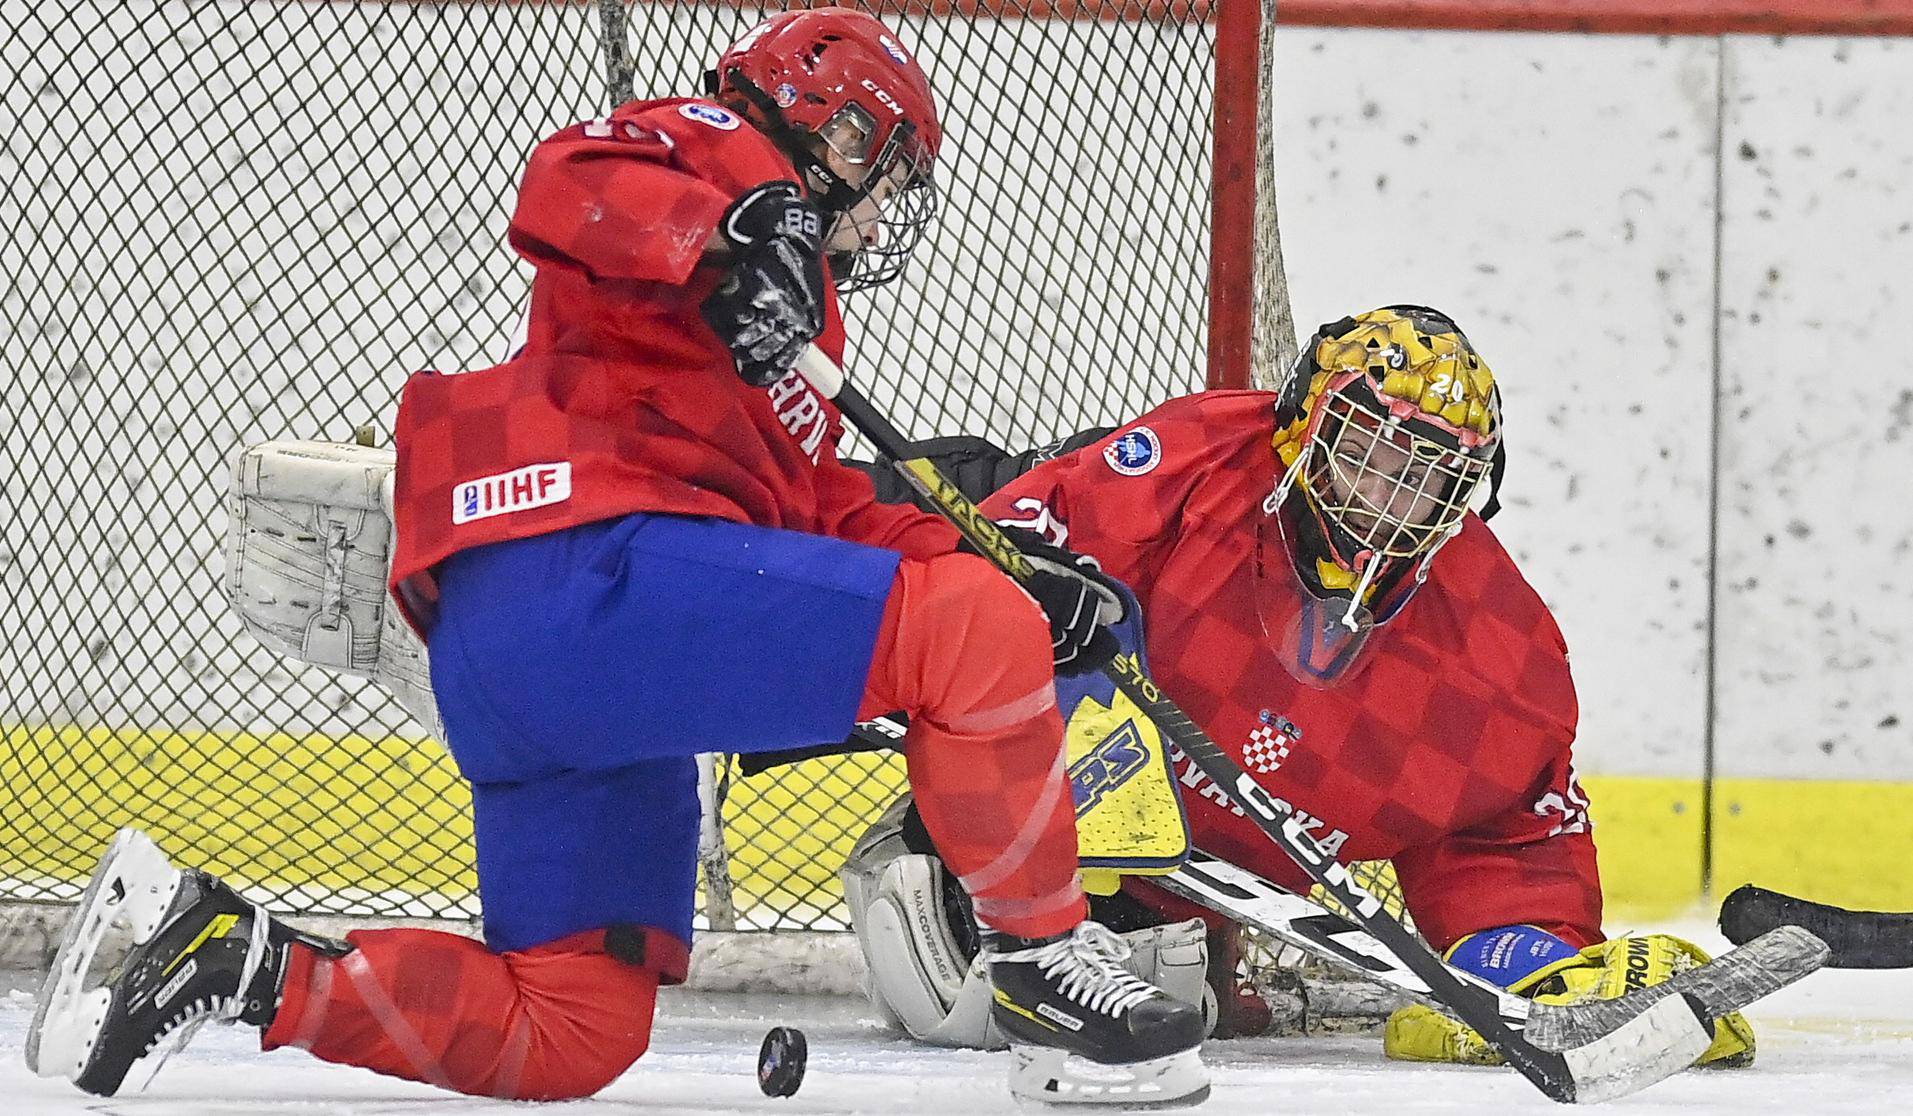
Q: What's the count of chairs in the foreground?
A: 0